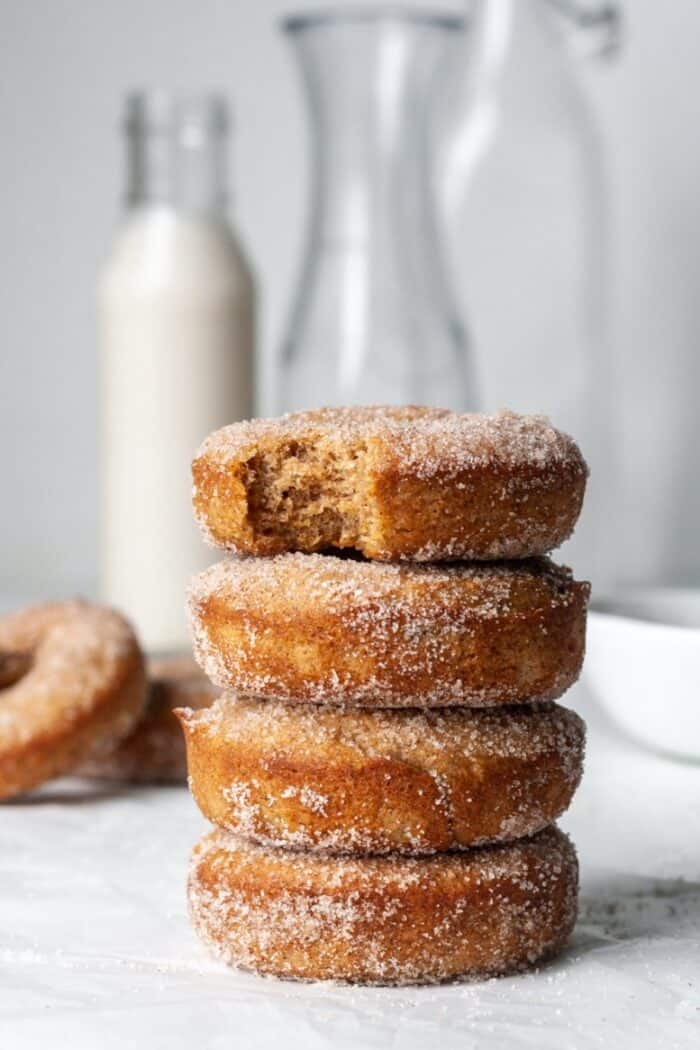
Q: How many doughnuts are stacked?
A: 4